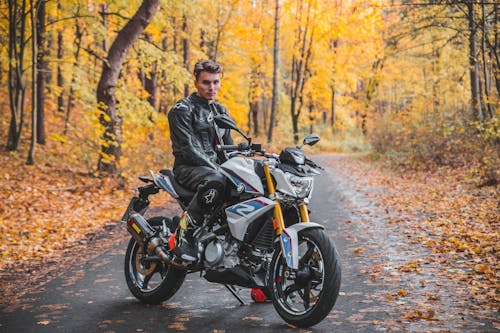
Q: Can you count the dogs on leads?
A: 0